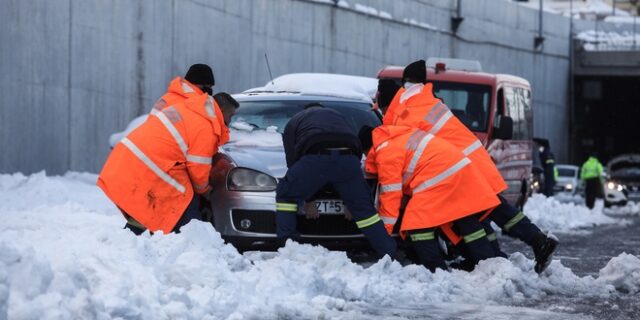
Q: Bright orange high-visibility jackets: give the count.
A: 4